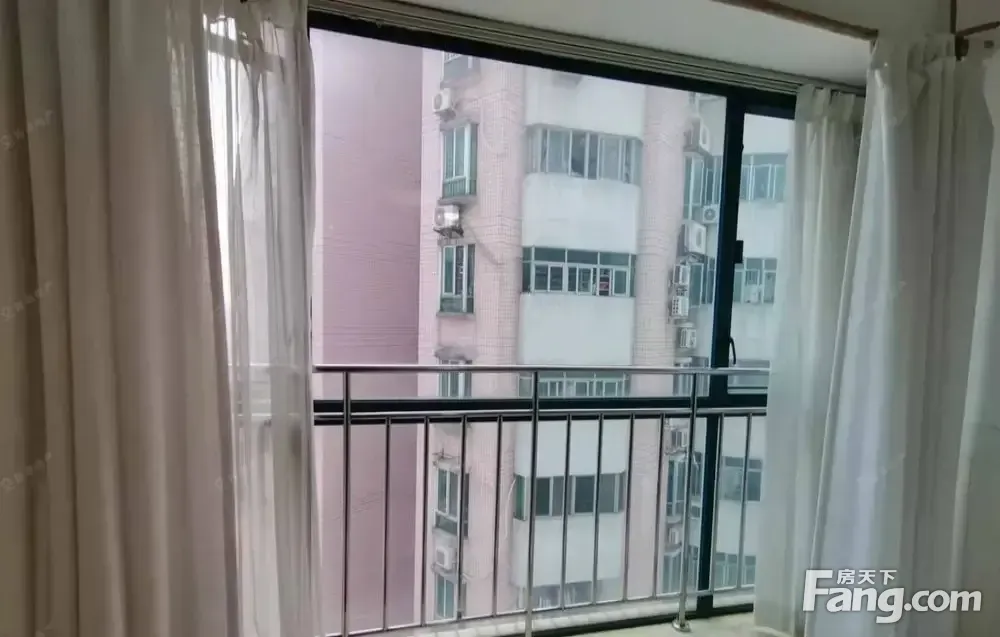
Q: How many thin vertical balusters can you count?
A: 10